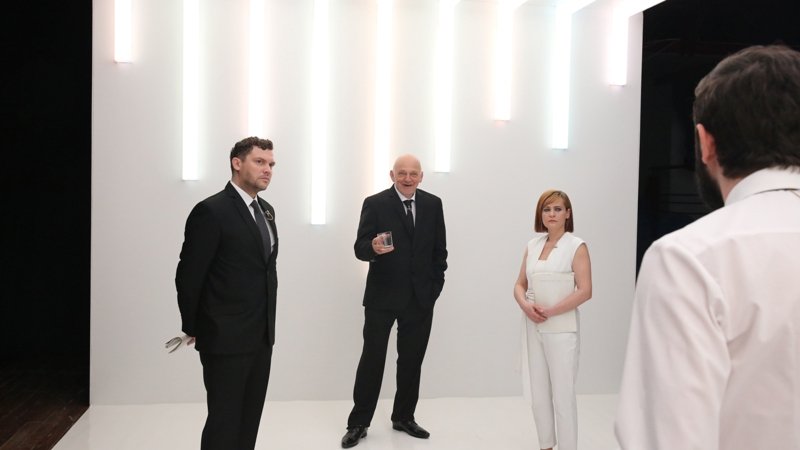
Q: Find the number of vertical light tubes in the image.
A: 9